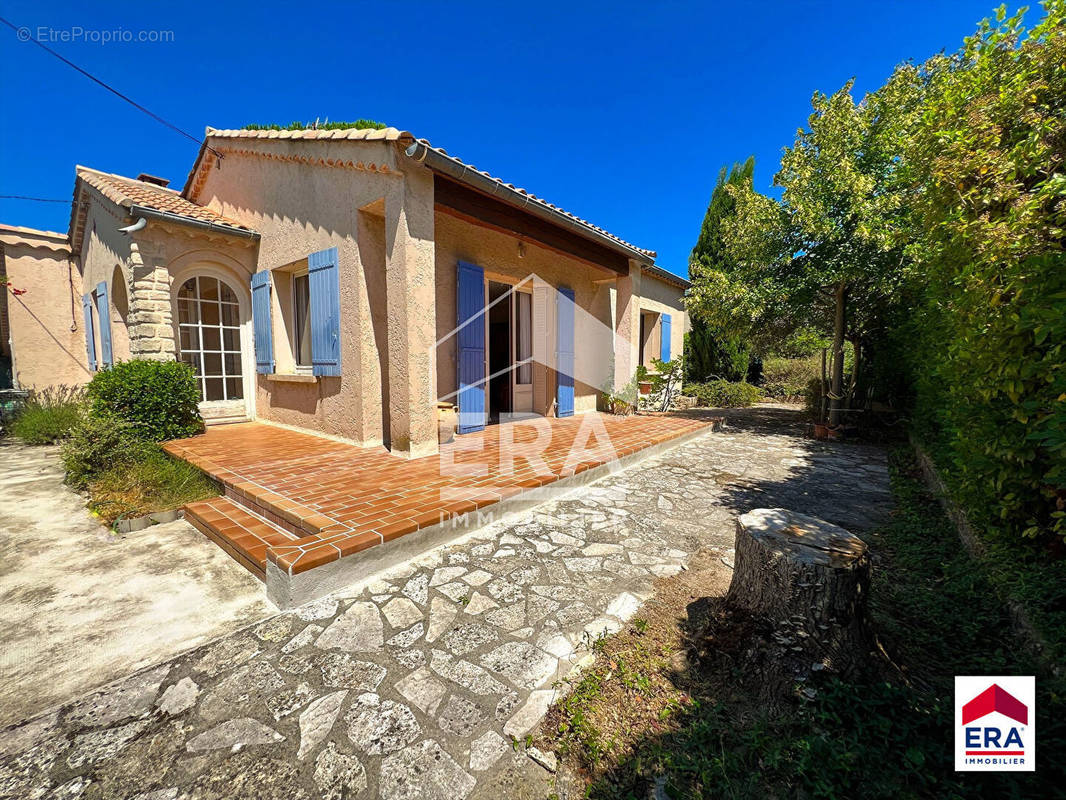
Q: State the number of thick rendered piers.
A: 2